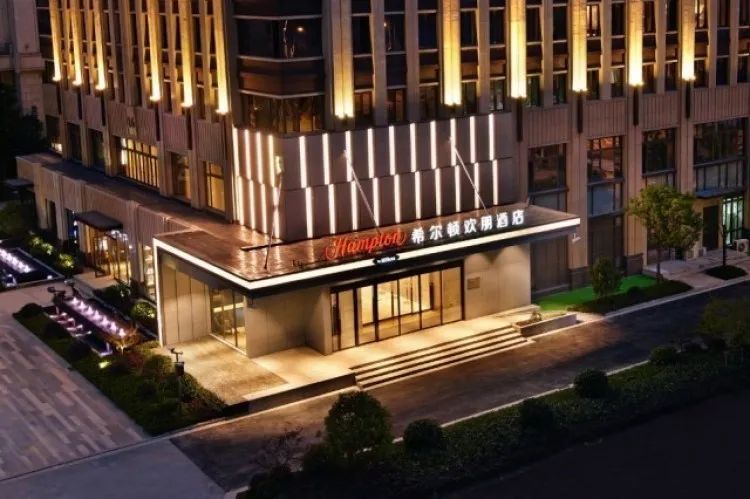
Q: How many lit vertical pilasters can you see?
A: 12